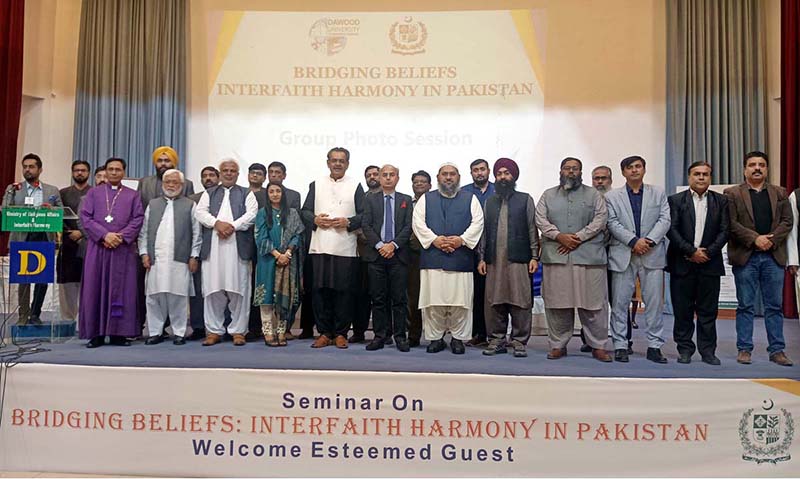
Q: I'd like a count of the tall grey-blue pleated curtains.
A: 2